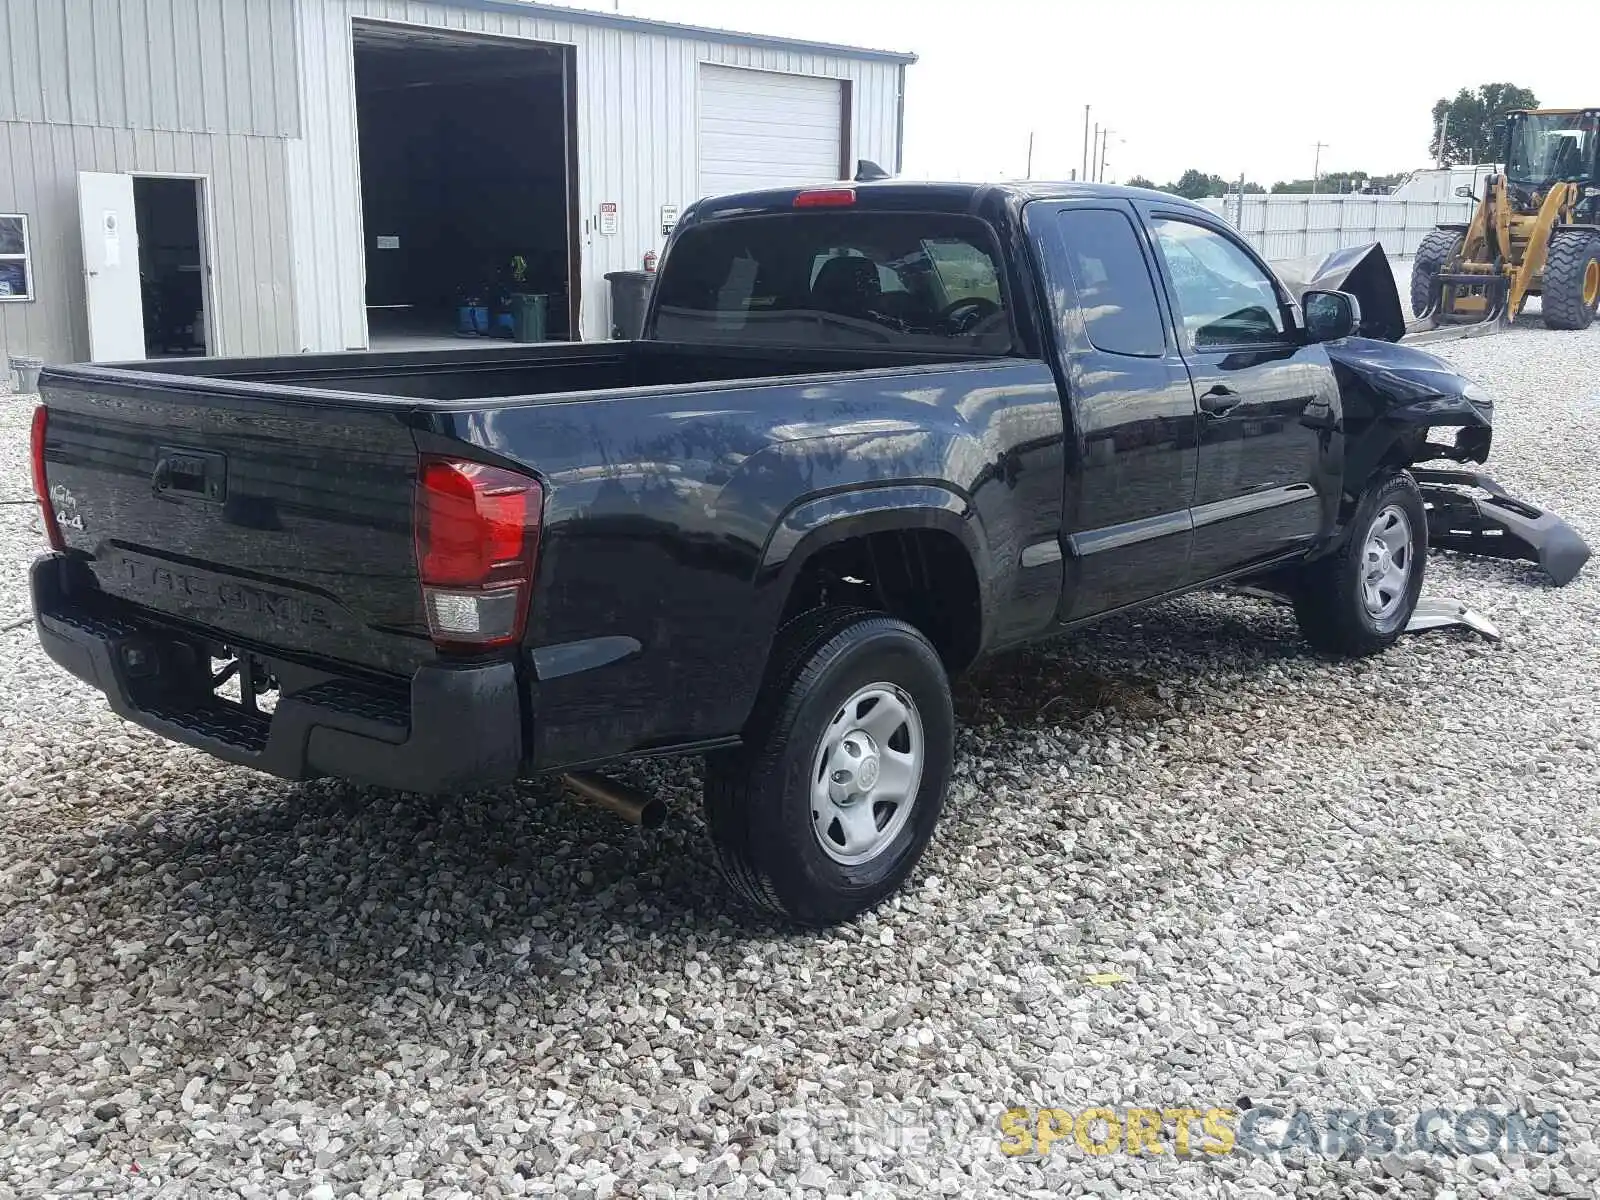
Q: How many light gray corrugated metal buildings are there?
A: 1